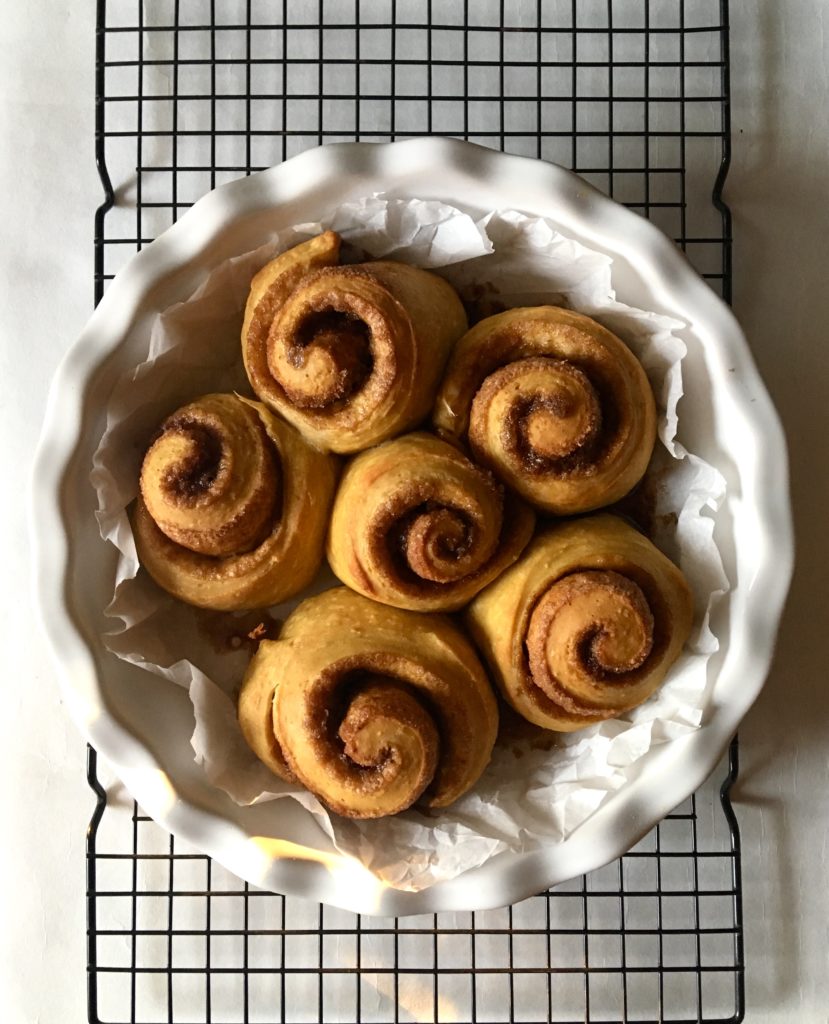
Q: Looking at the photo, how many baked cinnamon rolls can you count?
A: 6